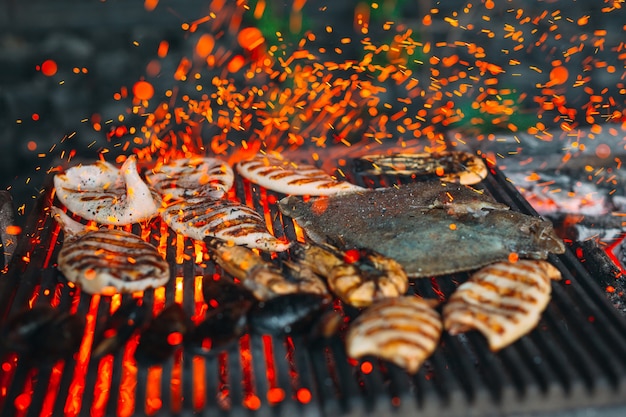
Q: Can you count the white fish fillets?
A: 7